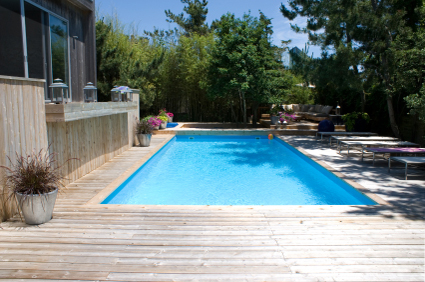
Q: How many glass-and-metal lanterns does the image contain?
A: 4